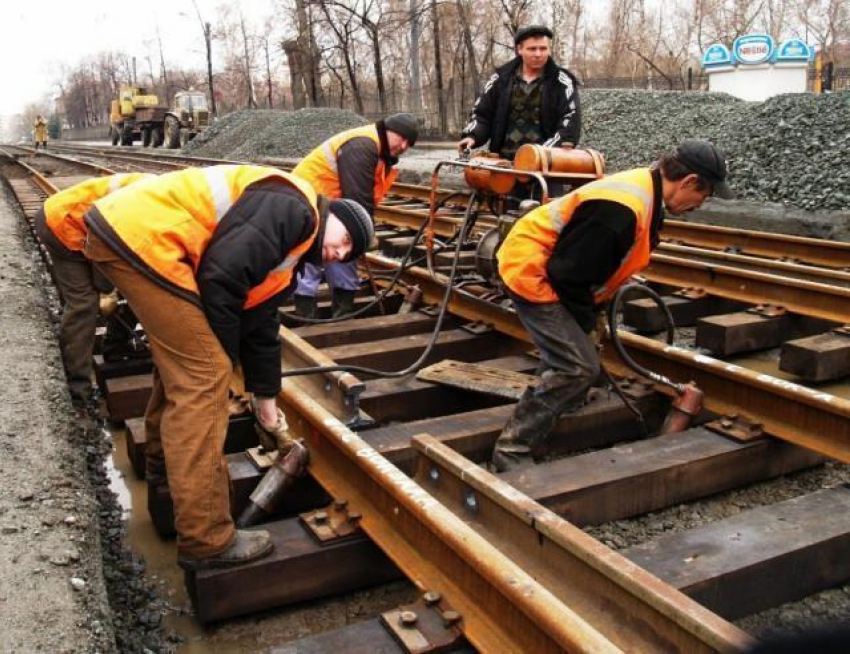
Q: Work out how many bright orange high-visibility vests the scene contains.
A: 4